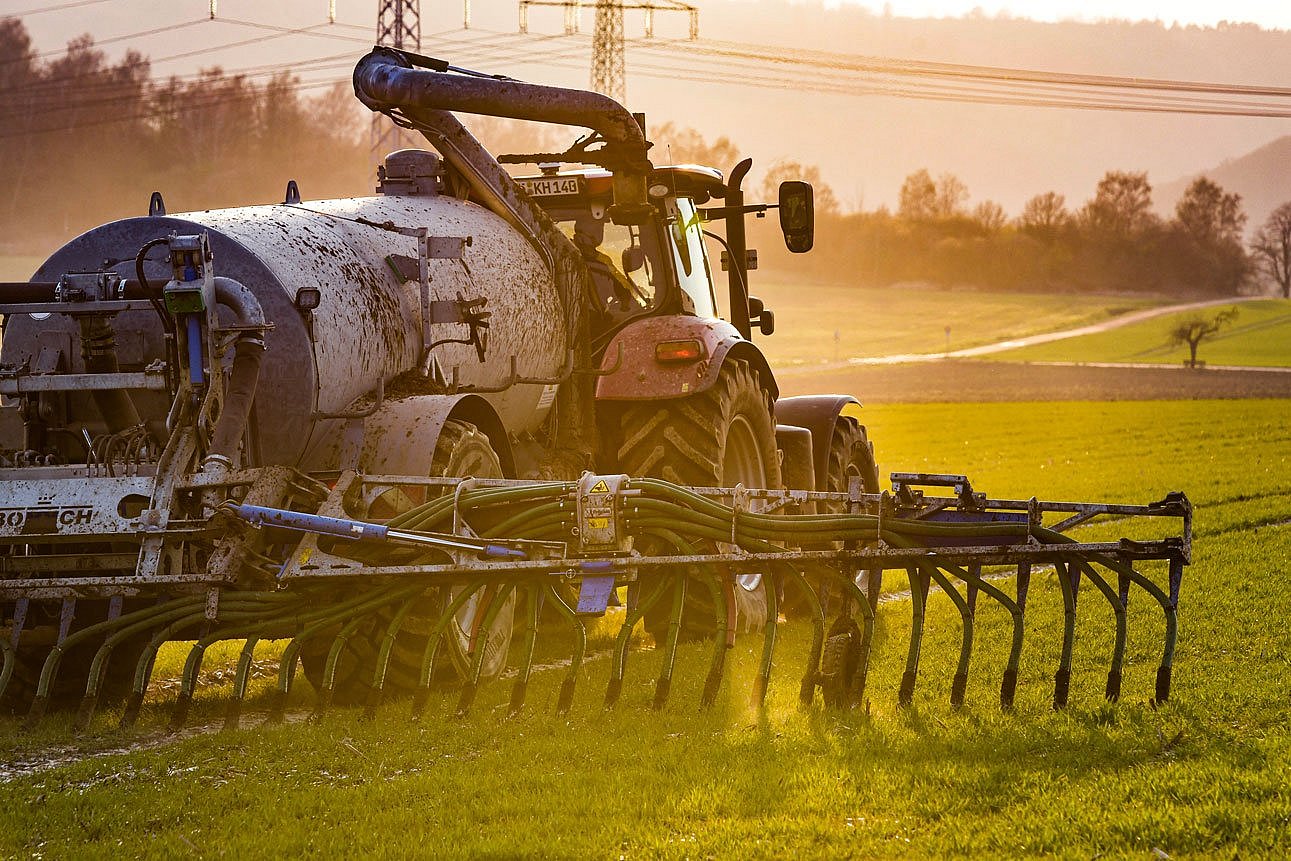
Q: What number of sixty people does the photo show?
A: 1